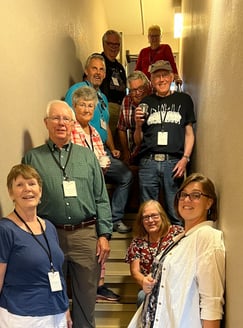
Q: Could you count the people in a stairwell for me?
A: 10